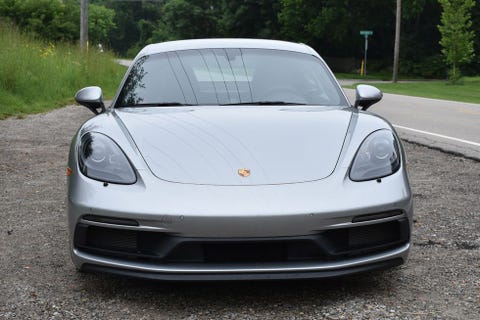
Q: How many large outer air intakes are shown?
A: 2